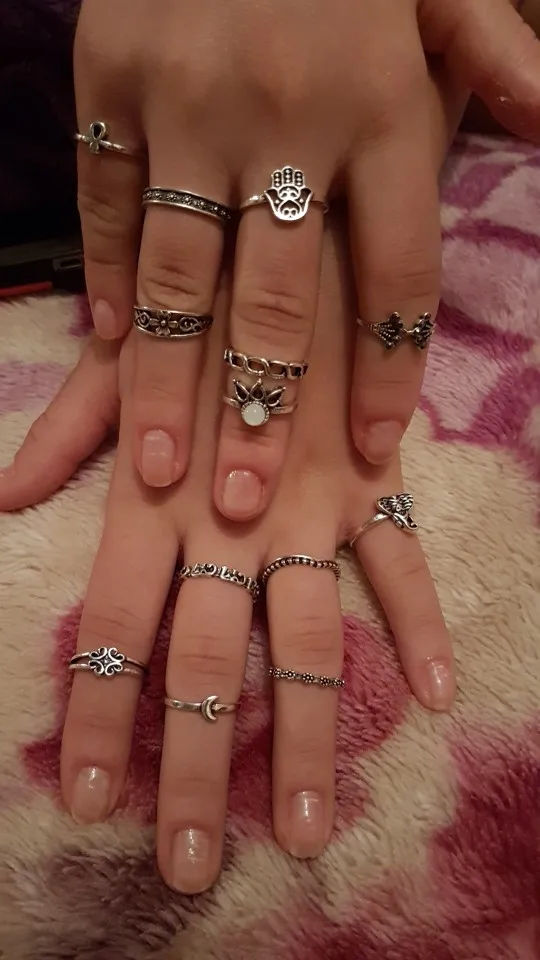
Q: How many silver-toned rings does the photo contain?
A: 13